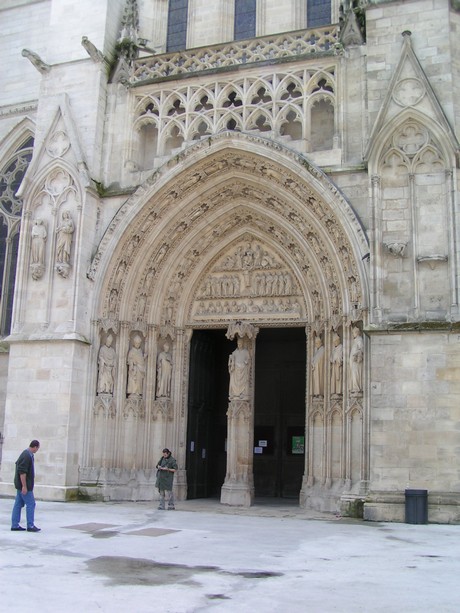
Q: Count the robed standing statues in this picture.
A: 9